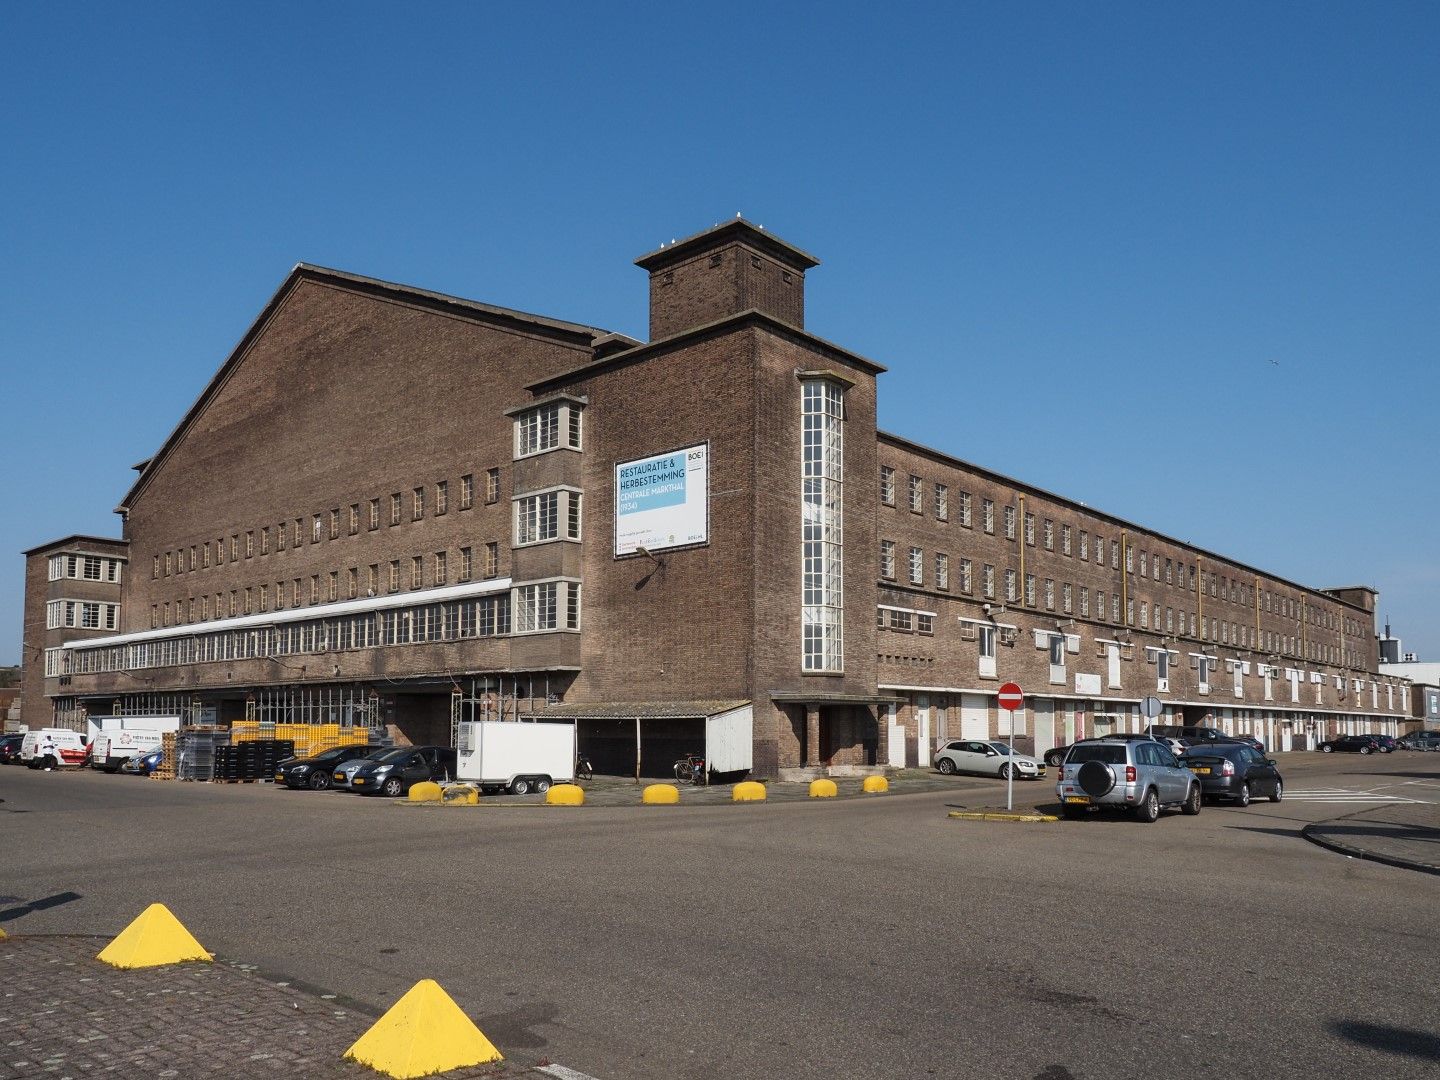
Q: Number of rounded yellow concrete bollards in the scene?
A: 7